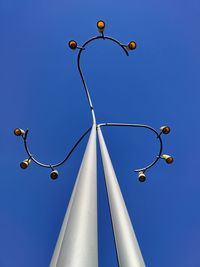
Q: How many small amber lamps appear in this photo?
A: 9